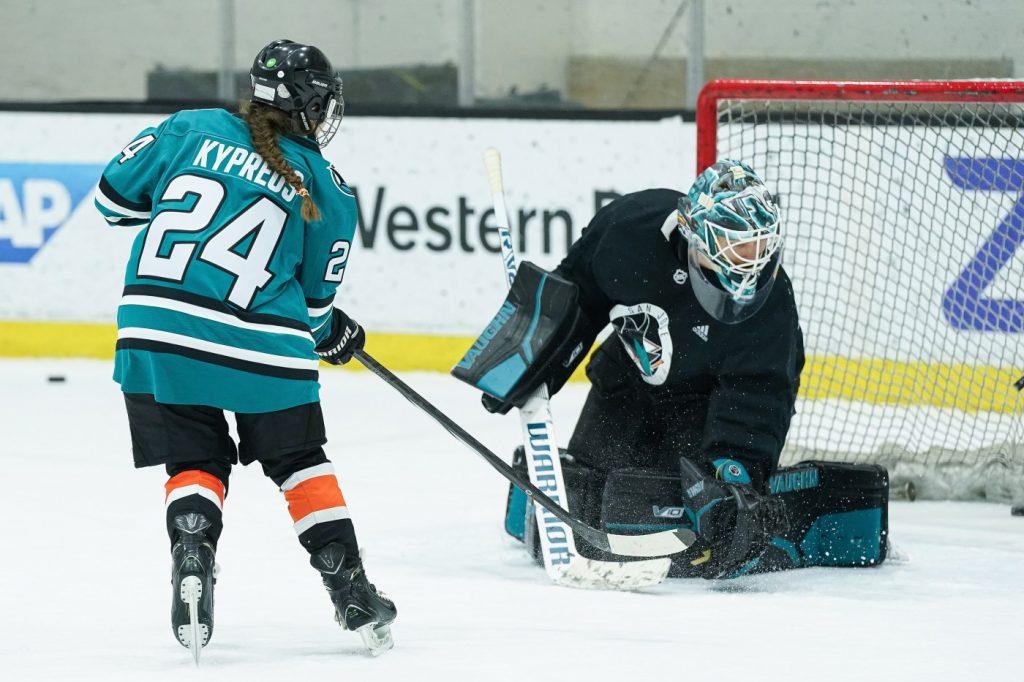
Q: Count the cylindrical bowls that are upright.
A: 0